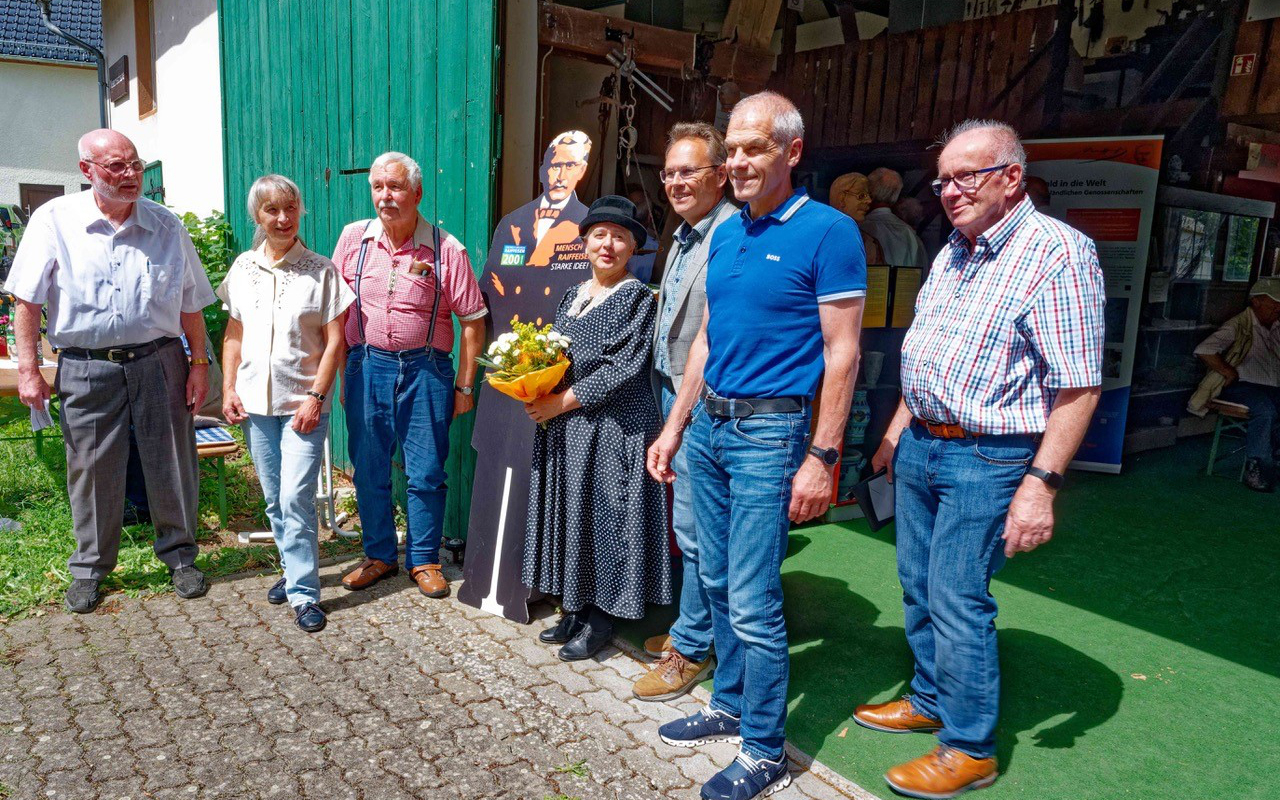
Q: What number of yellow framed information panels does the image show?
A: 2